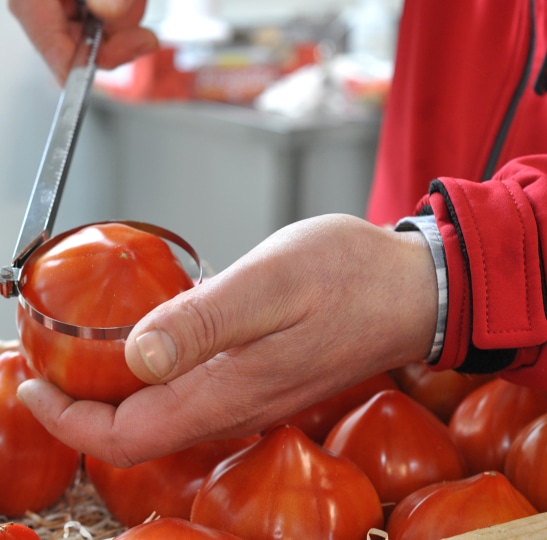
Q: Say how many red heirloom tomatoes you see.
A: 12